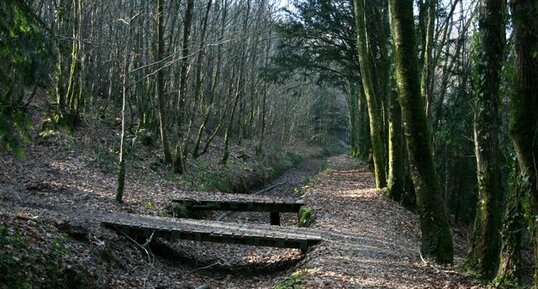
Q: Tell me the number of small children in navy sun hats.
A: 0